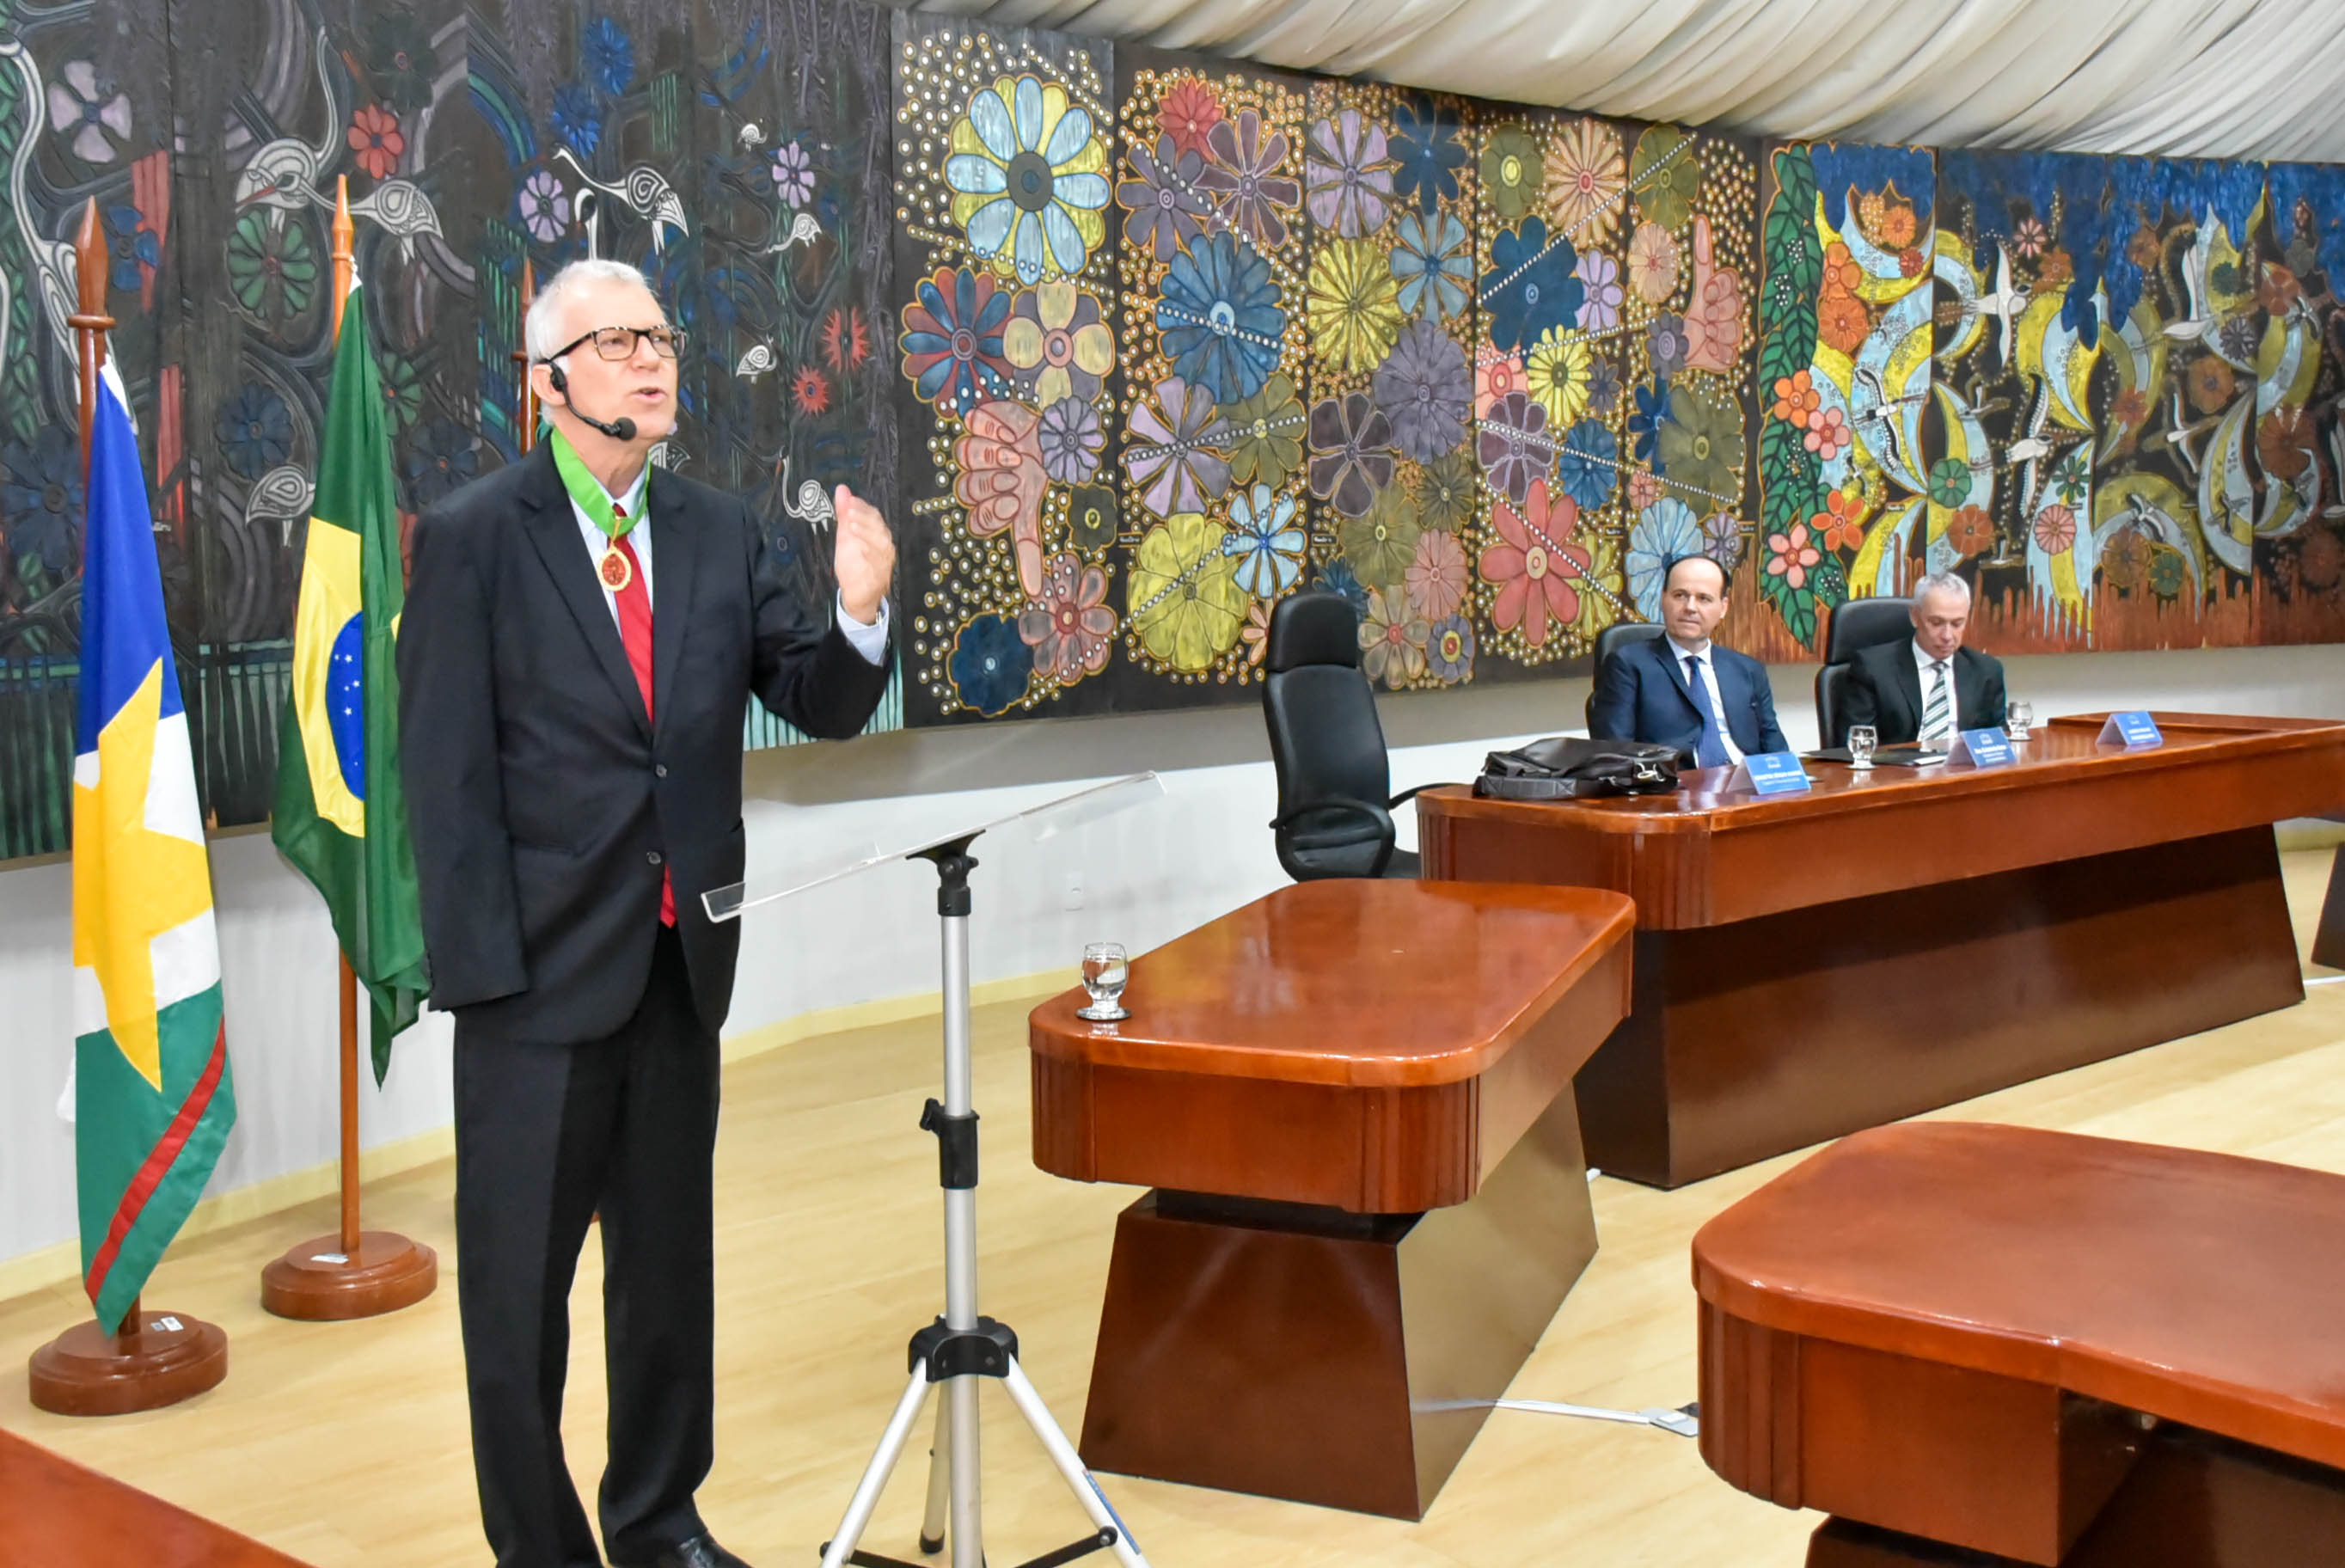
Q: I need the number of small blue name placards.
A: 3